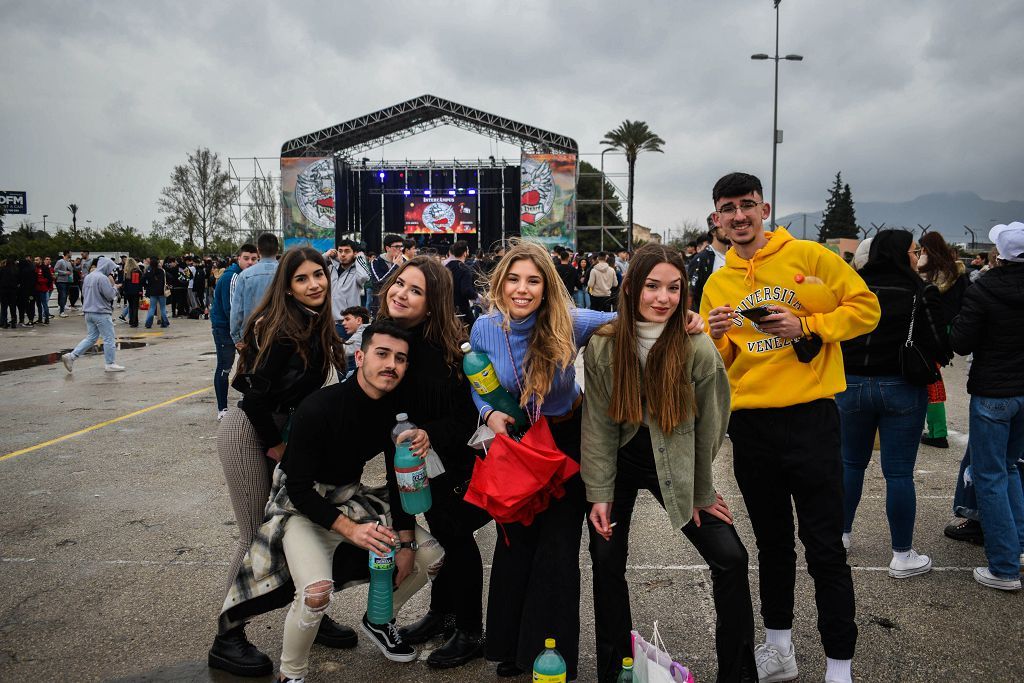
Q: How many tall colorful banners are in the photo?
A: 2